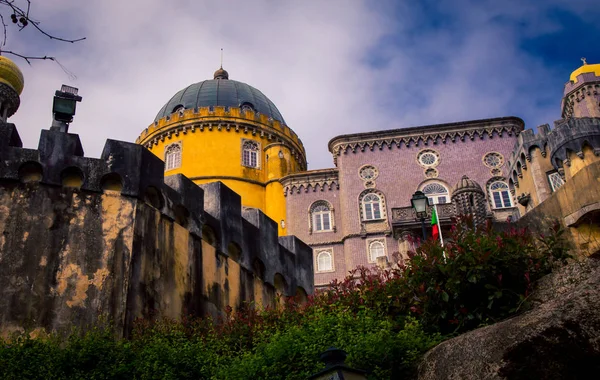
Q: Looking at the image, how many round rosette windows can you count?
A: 3